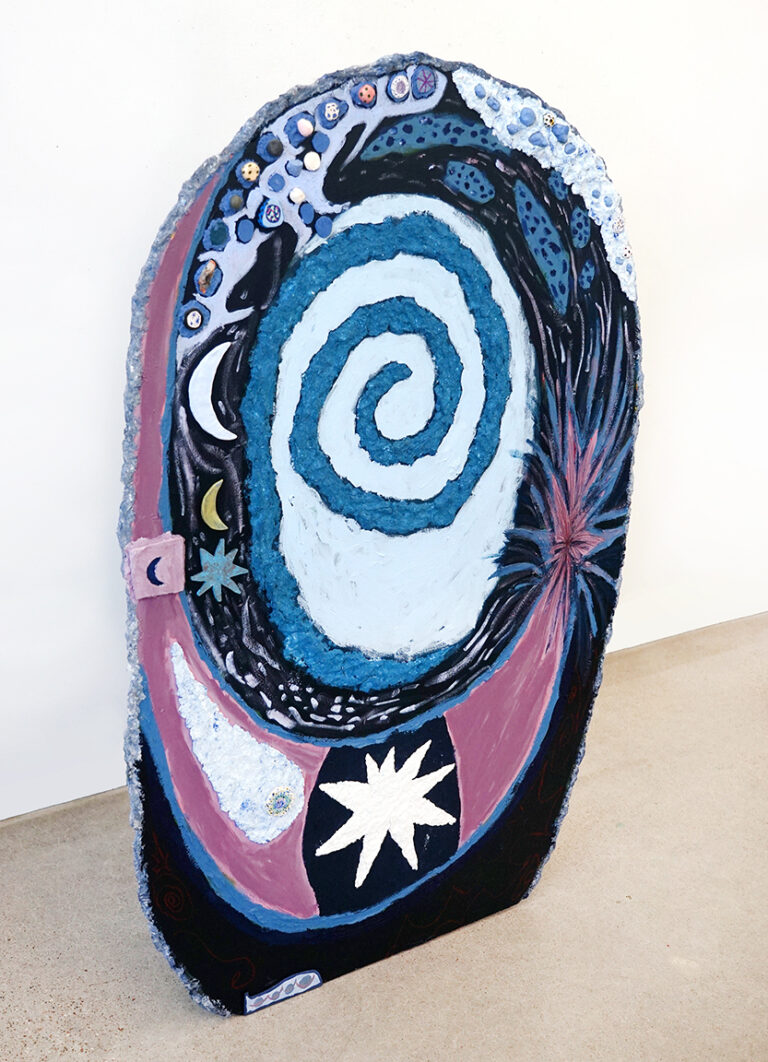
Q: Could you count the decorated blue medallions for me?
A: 12